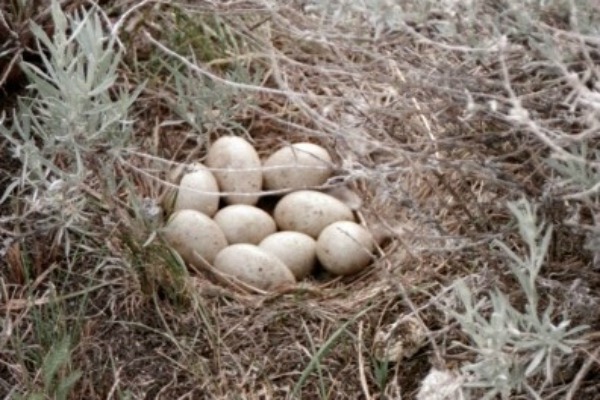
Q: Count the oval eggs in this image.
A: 9